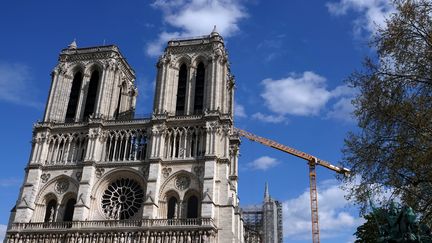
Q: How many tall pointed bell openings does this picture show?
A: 4